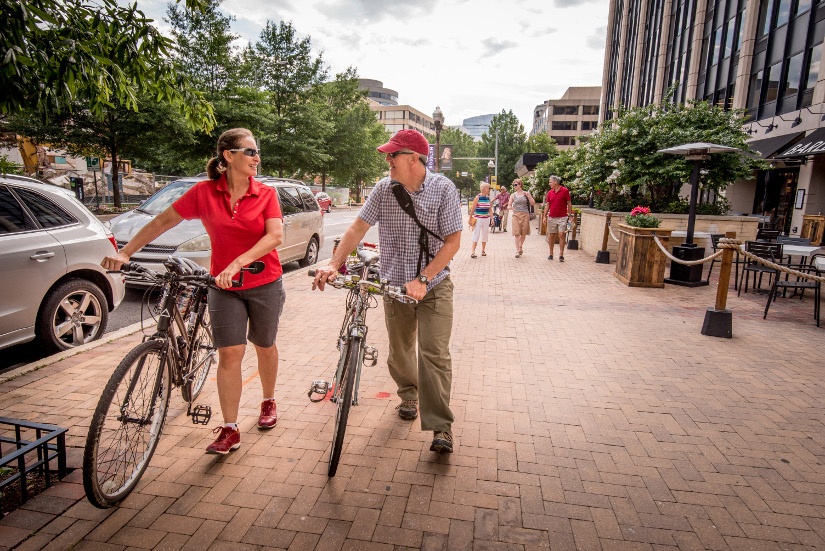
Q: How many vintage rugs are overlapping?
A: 0